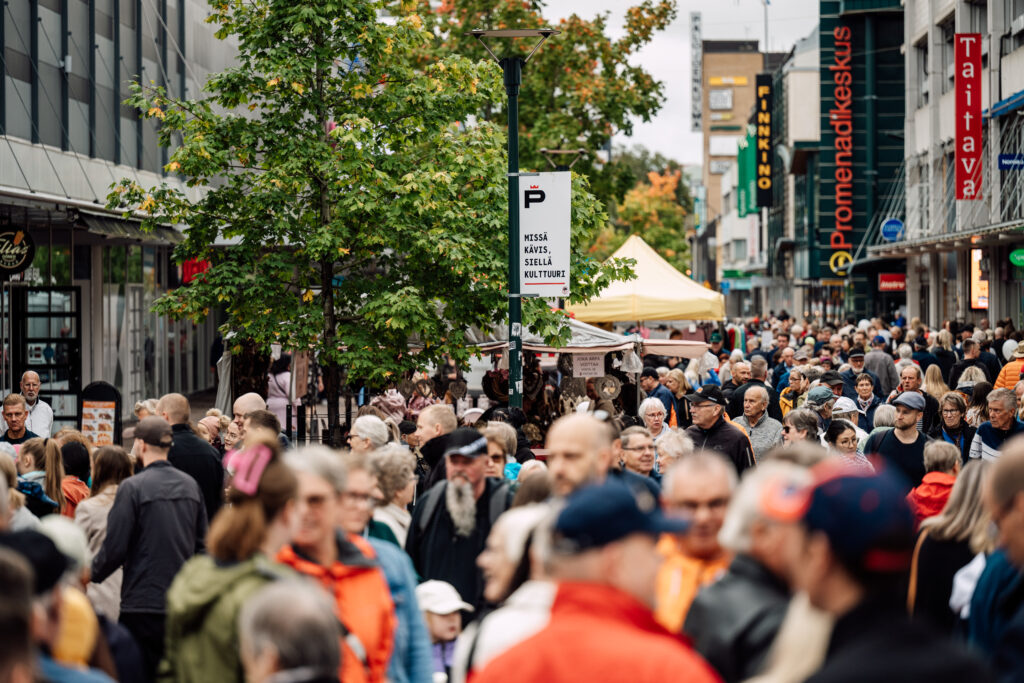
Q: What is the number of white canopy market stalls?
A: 1